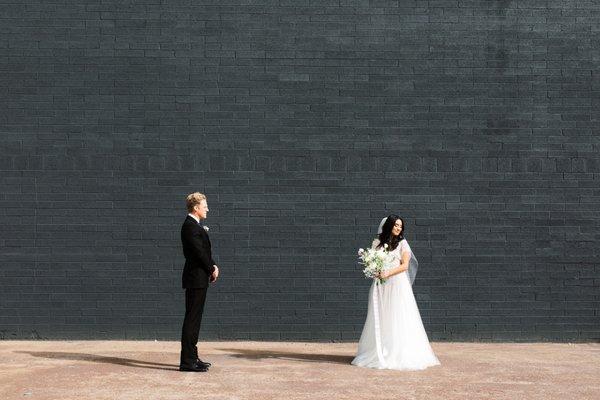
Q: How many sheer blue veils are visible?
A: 0